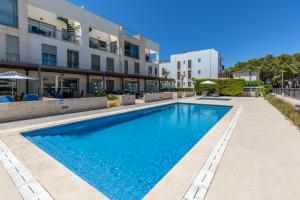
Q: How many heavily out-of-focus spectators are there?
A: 0